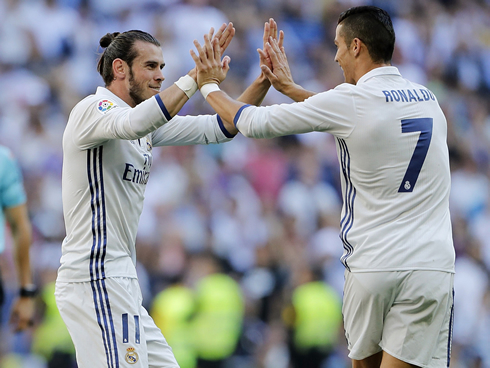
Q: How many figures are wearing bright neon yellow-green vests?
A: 4